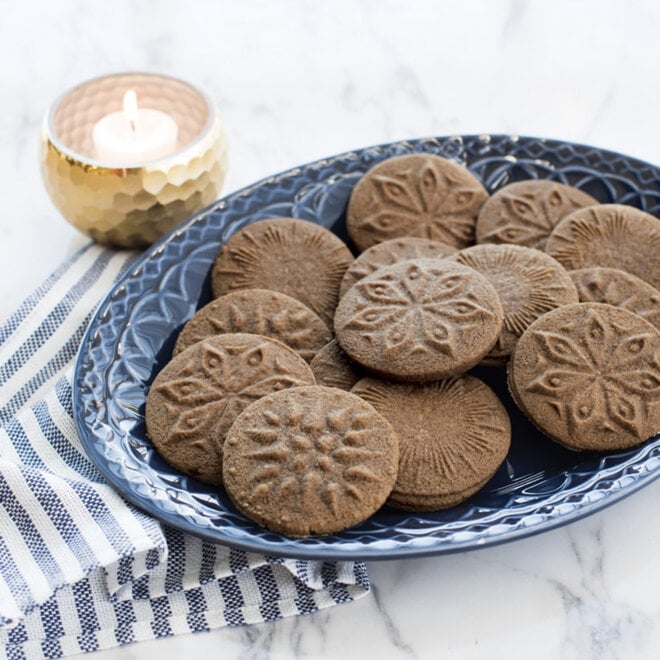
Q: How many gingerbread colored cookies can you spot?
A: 14